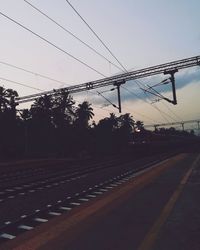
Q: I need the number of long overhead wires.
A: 5